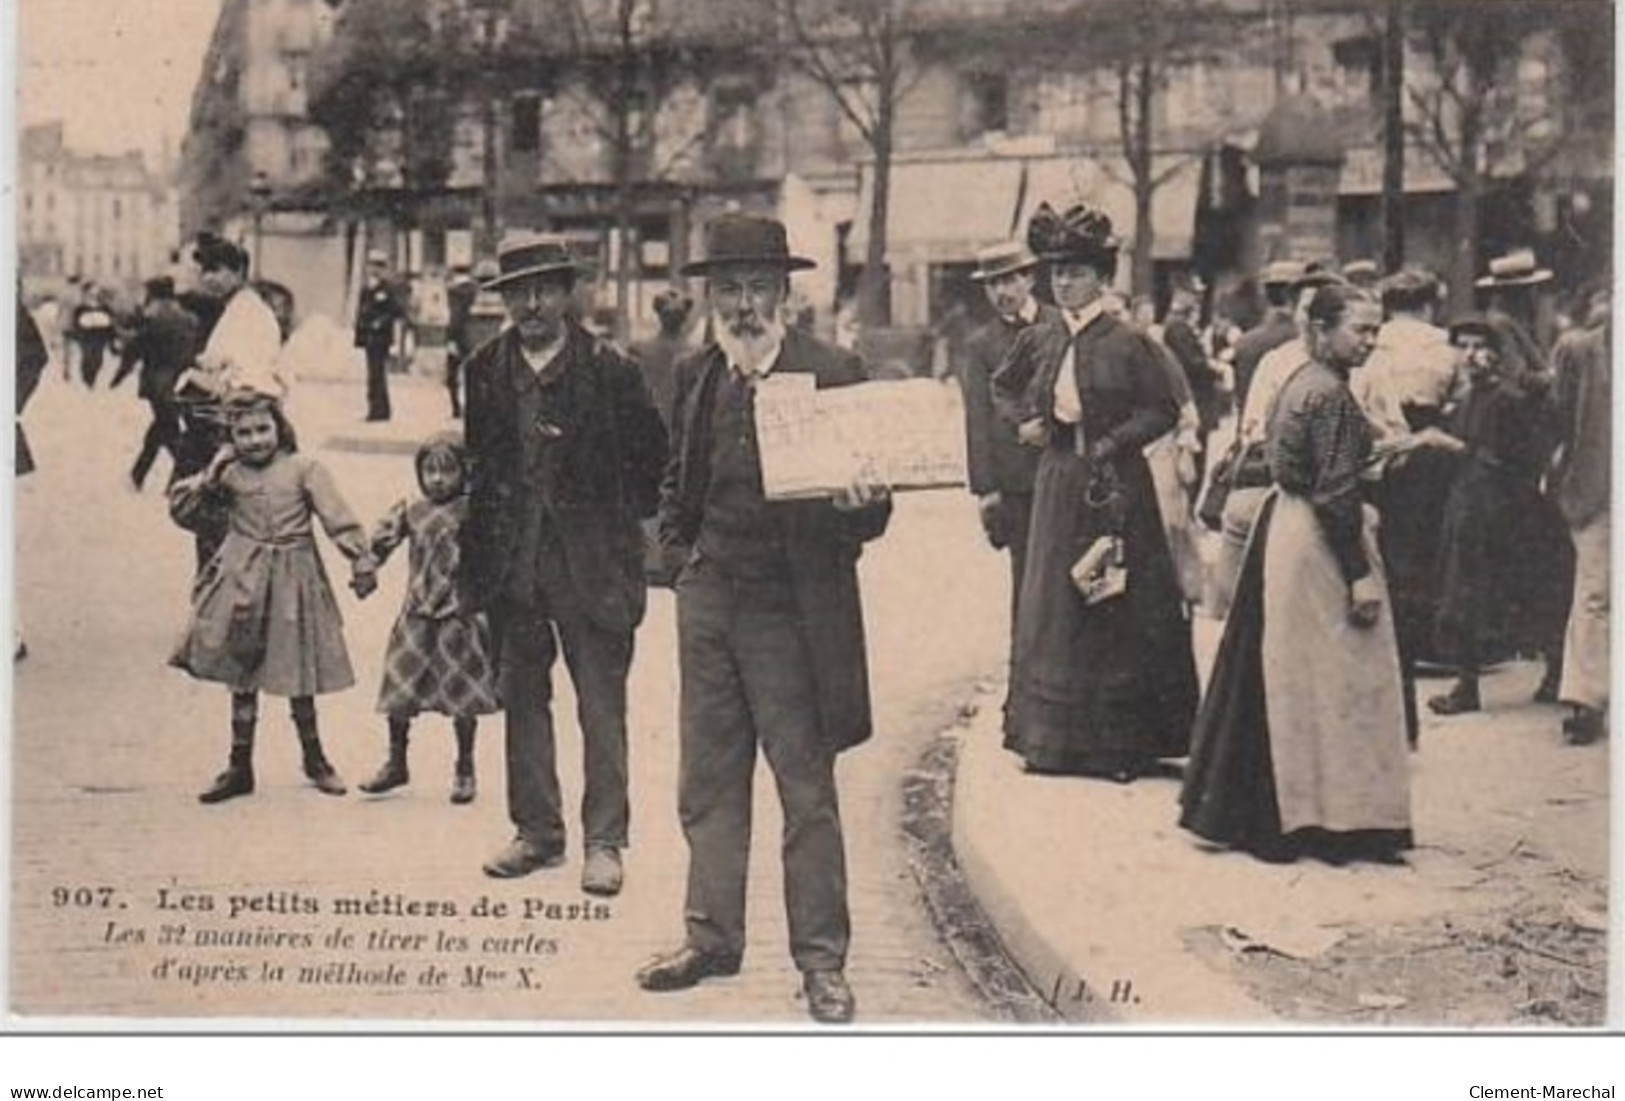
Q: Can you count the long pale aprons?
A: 1